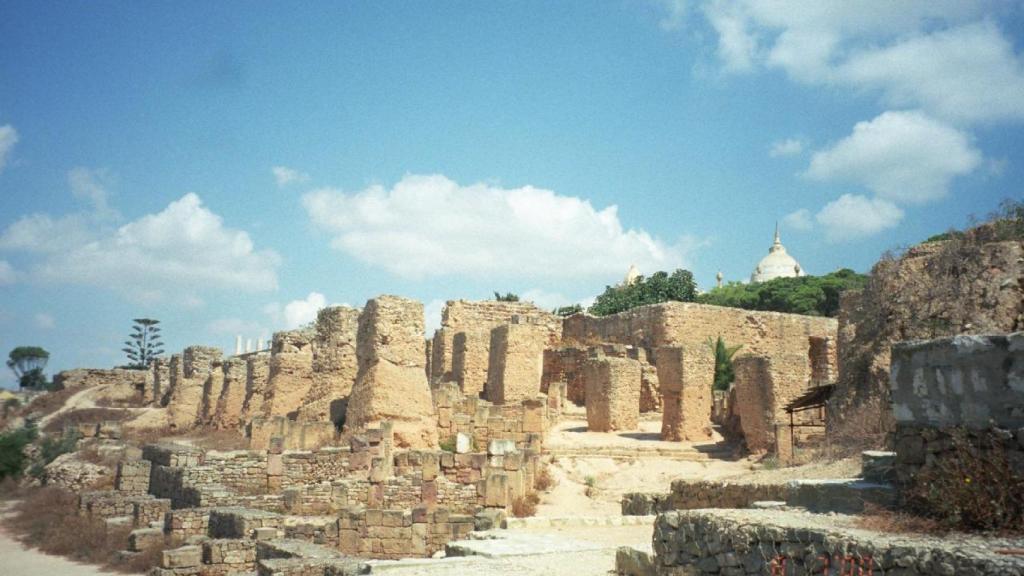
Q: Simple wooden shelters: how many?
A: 1